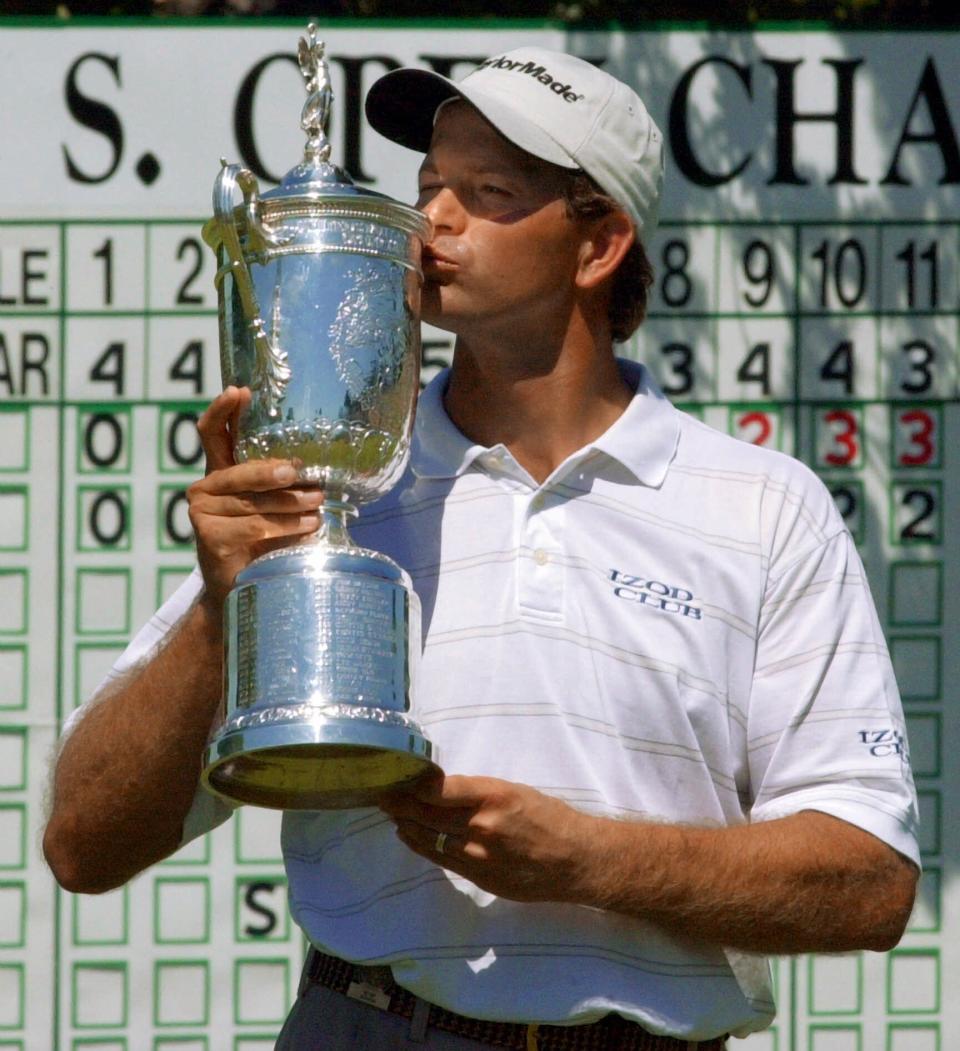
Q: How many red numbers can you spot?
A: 3